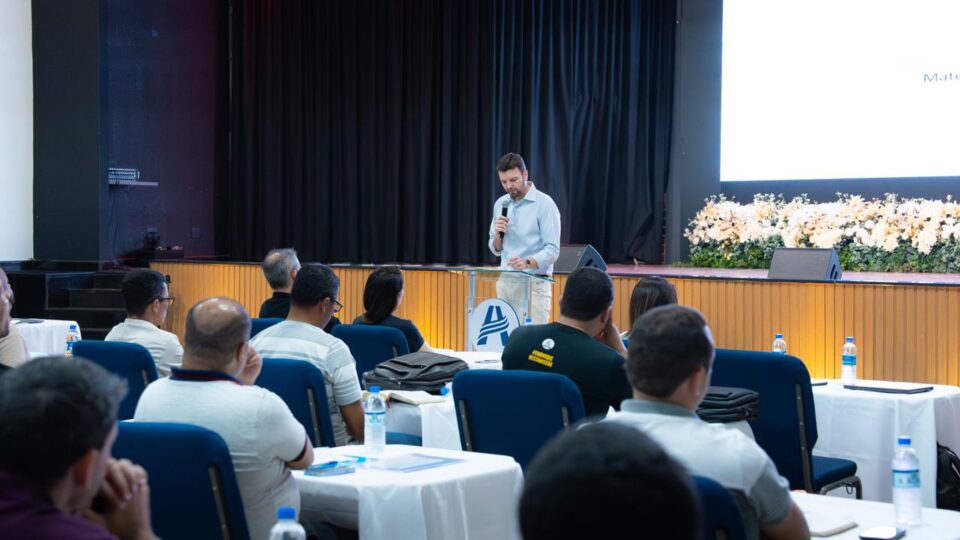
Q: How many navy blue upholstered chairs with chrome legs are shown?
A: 8